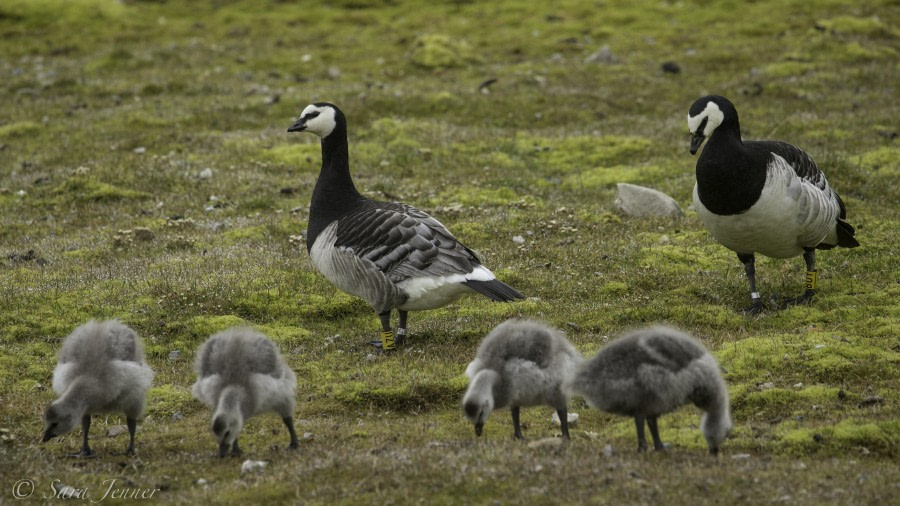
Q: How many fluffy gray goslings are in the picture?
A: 4